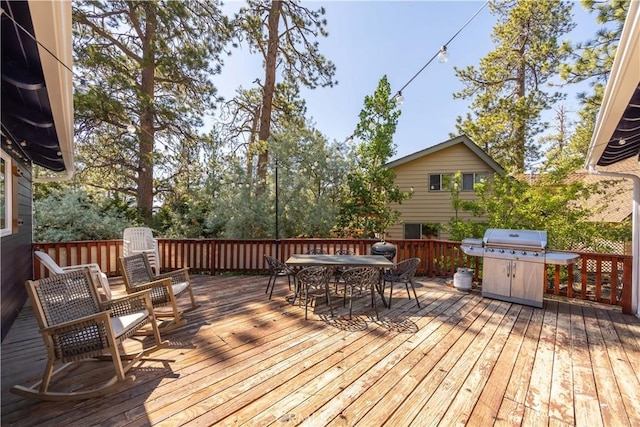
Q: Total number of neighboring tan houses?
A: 1